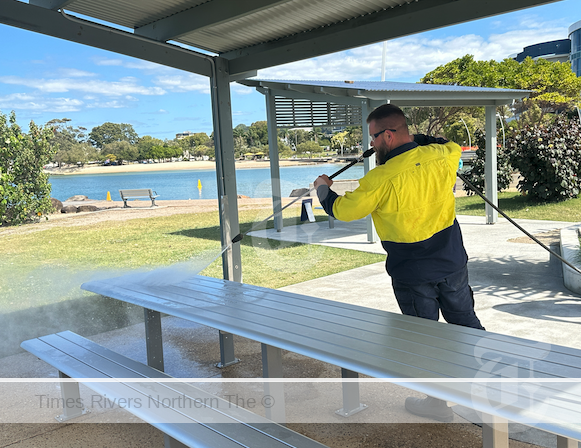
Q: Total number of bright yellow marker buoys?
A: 2